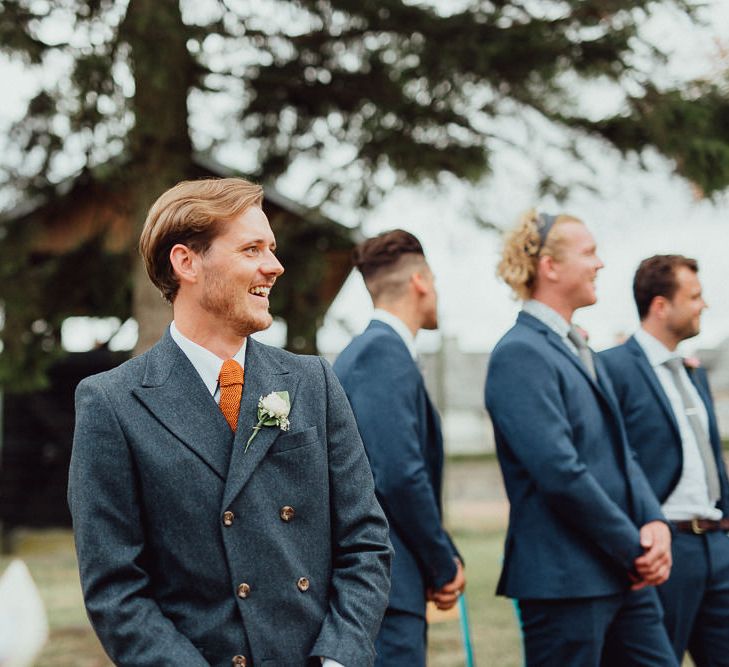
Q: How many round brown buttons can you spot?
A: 5